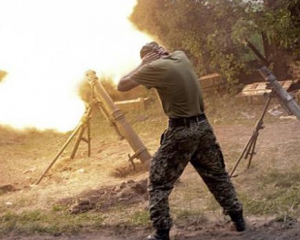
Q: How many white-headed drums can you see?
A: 0